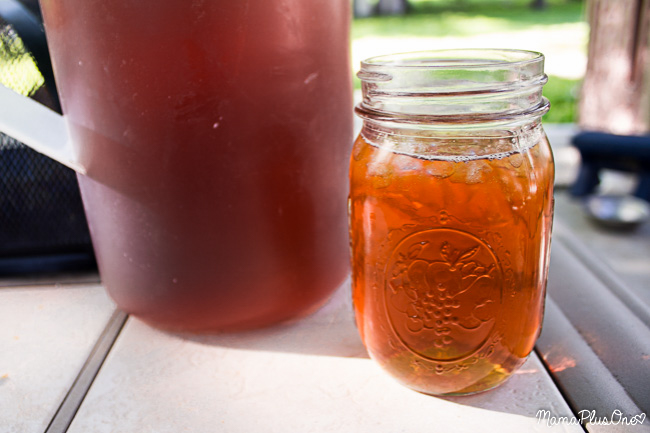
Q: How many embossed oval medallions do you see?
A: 1